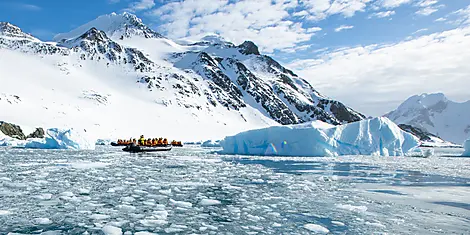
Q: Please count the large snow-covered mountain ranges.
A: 2